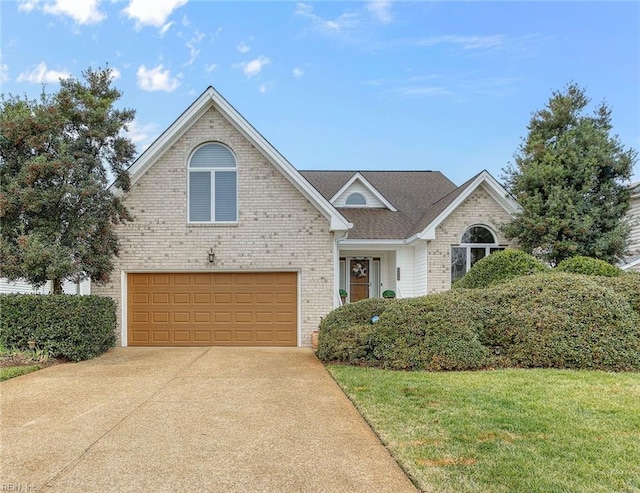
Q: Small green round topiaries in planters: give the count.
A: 2